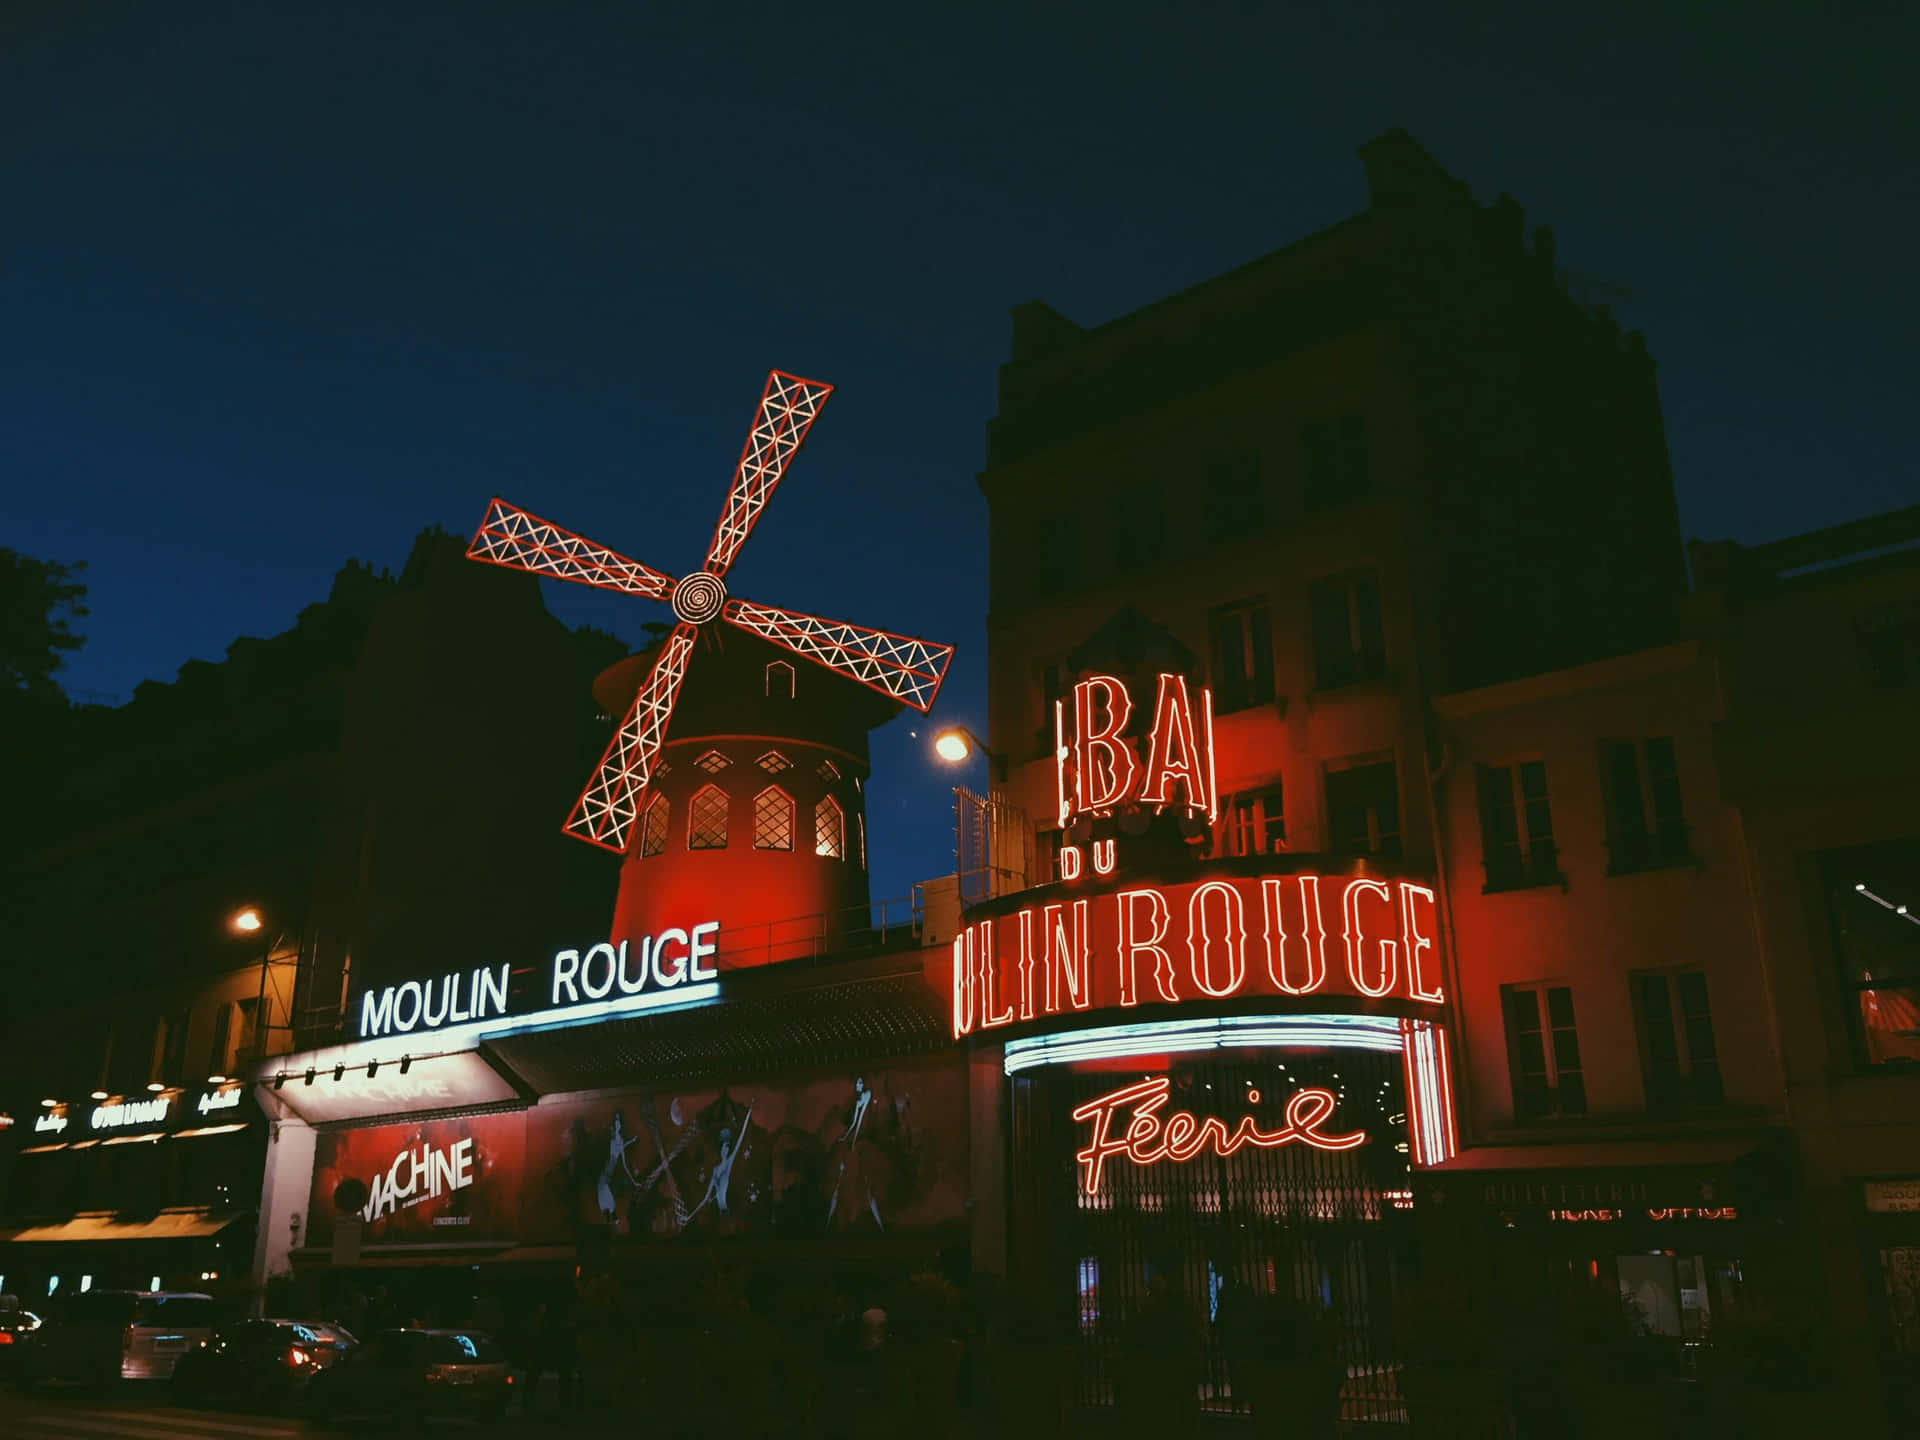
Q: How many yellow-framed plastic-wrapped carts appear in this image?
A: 0